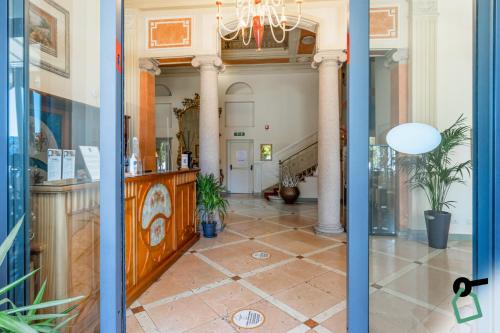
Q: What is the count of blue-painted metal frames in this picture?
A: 4